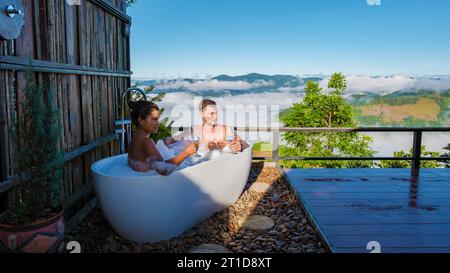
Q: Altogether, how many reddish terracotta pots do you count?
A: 1